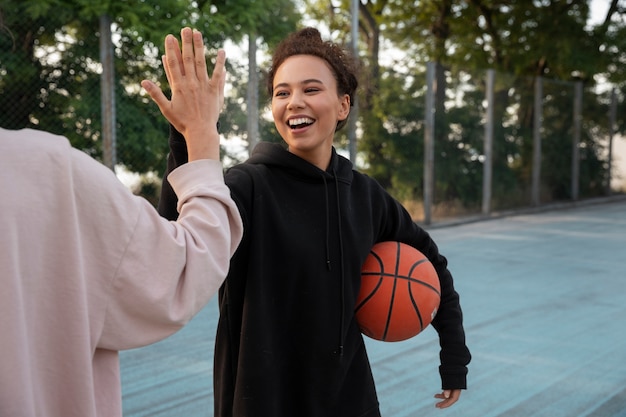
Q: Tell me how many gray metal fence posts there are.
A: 8